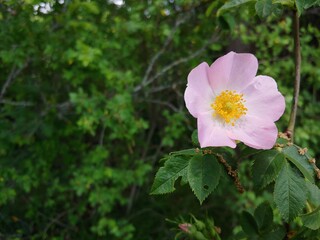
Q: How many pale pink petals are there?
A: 5